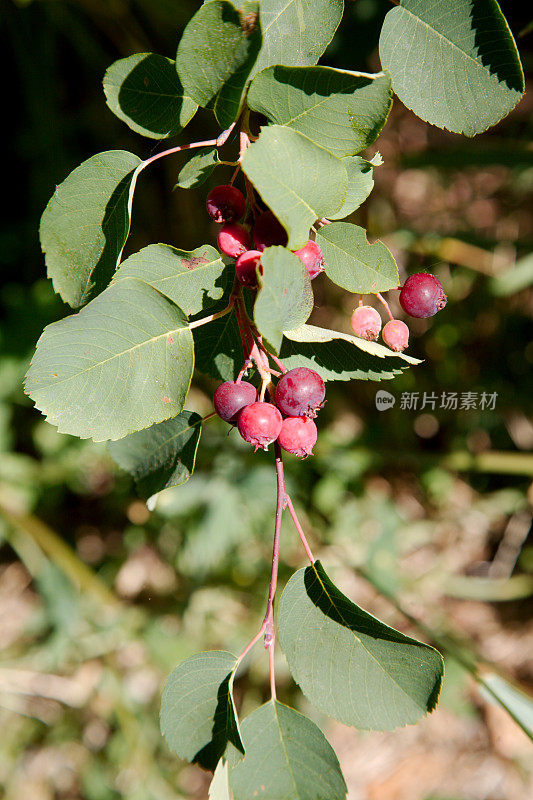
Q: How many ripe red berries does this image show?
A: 12